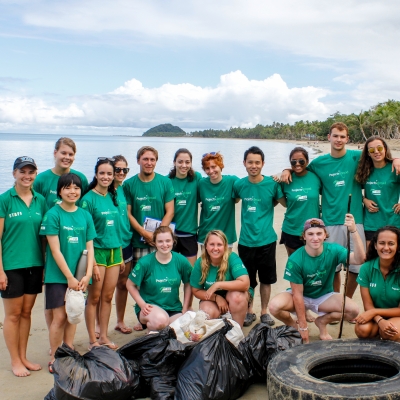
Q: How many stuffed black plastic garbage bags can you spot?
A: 4